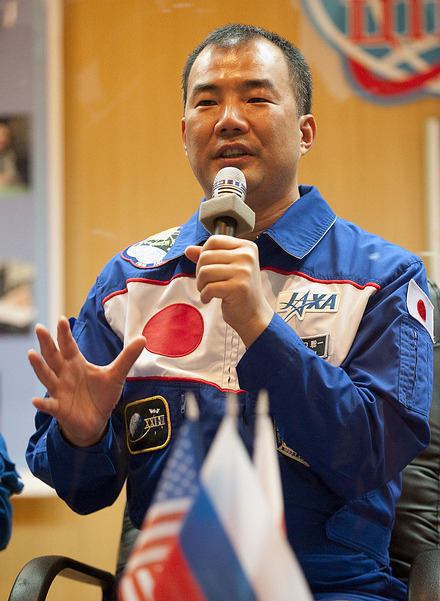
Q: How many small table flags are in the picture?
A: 3